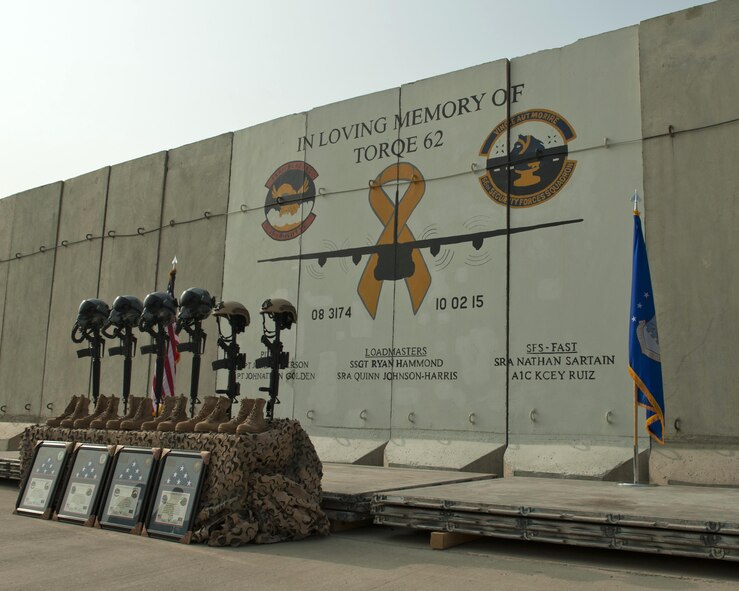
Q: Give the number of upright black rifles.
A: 6